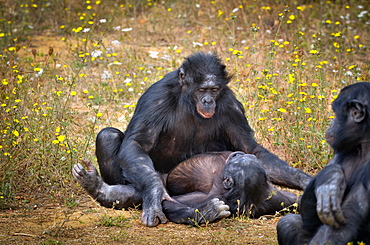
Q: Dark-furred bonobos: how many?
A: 3